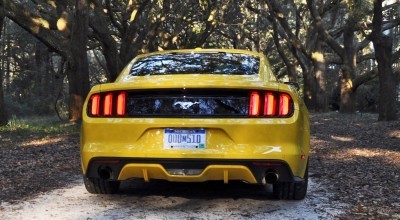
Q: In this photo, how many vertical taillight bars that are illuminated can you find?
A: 6